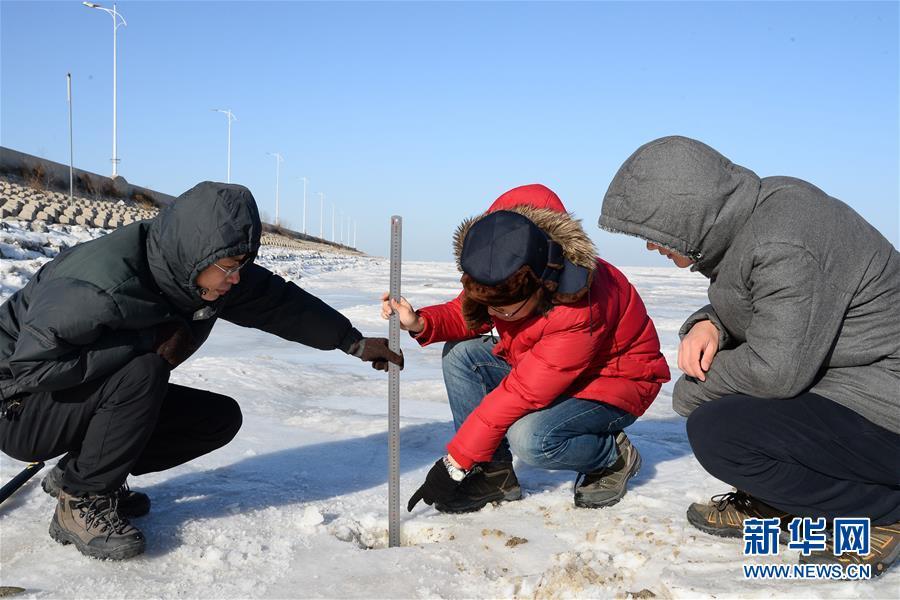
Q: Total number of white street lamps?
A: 9